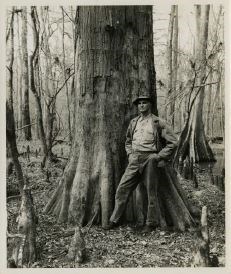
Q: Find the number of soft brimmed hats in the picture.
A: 1